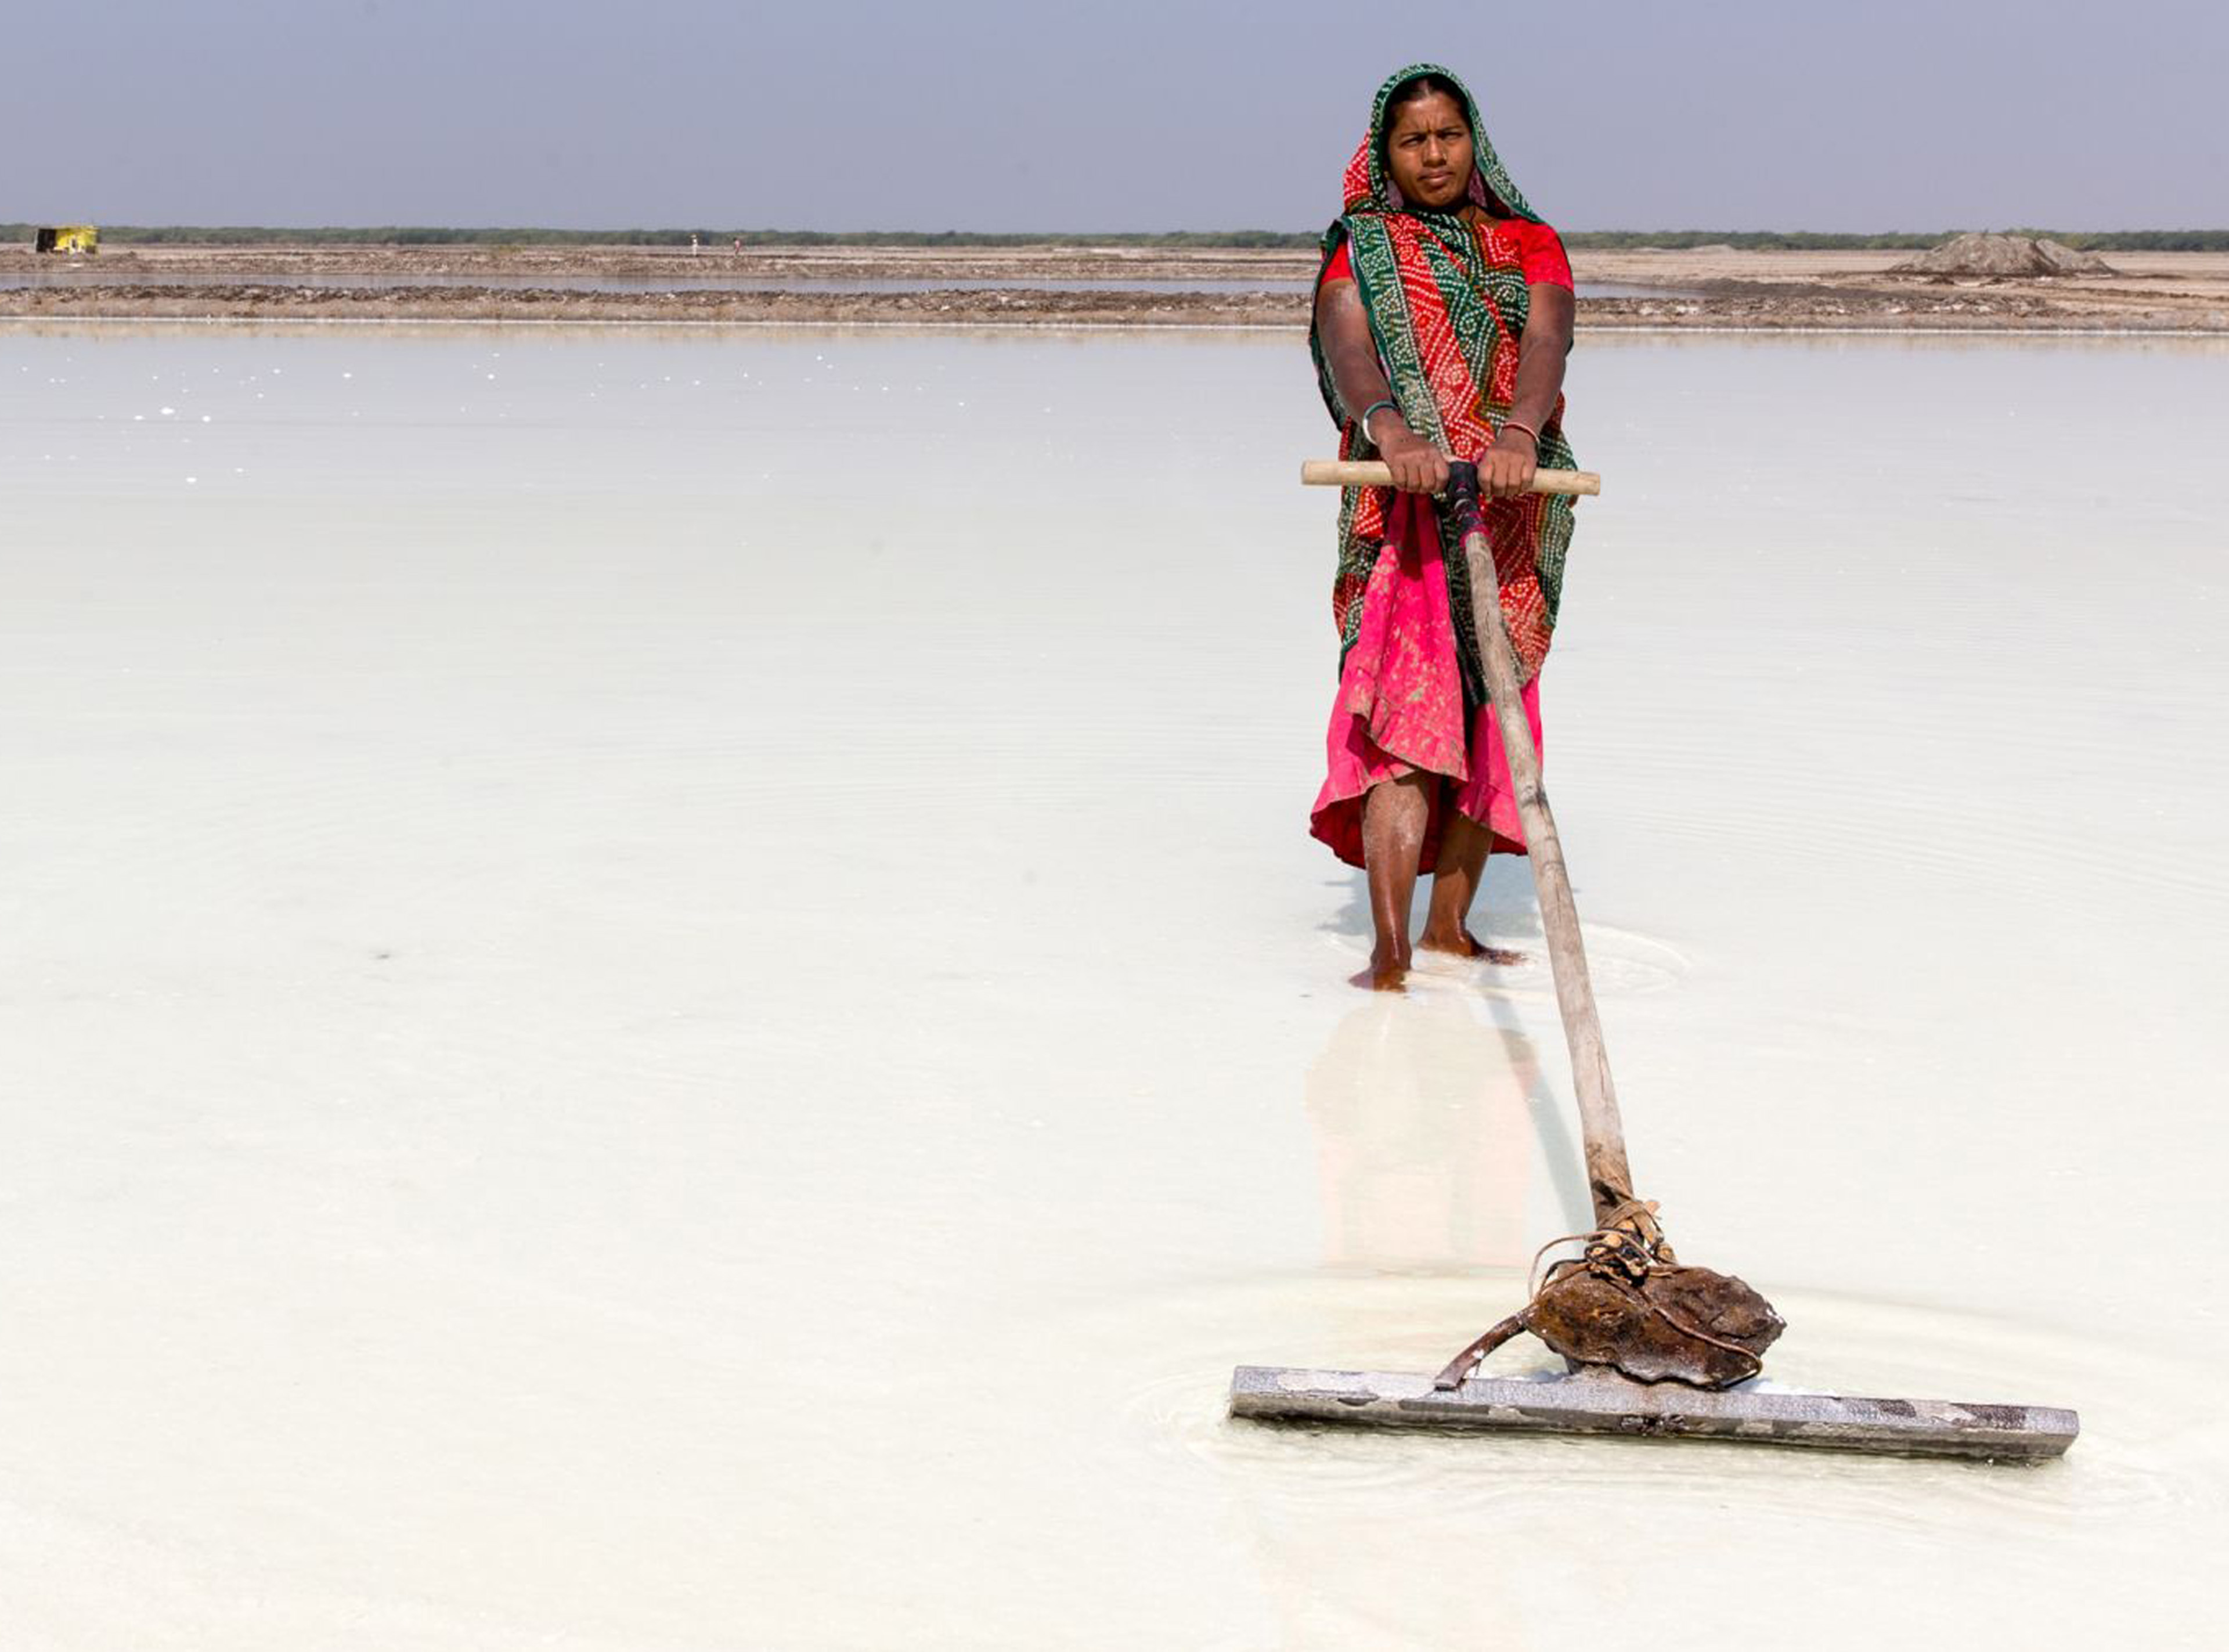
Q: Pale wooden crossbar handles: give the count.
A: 1